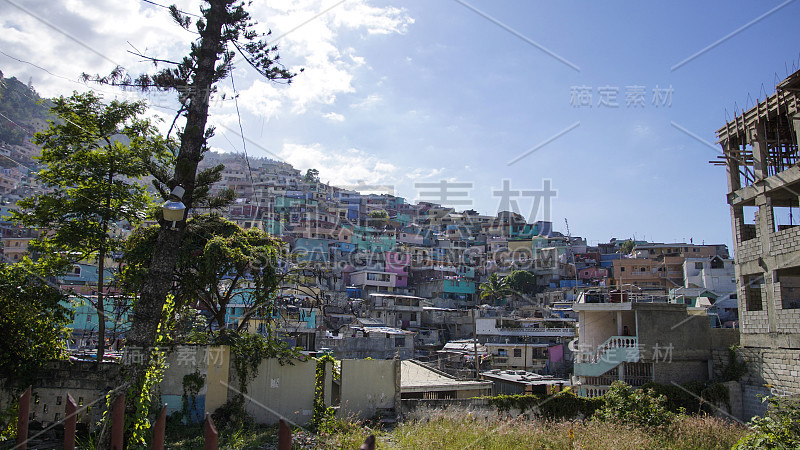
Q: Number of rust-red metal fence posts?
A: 7